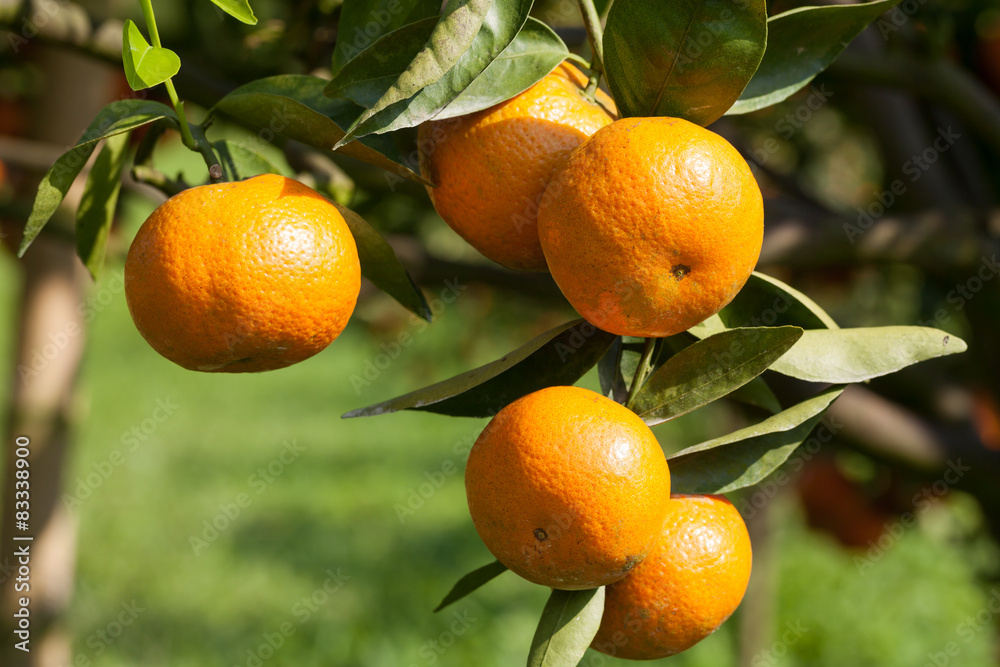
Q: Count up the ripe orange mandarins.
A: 5